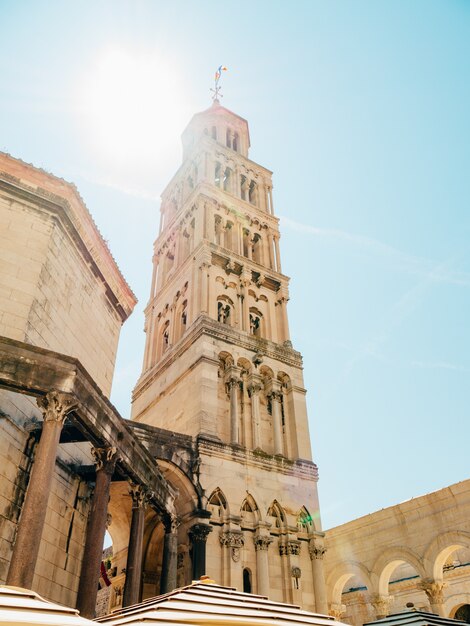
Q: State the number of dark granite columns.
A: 5